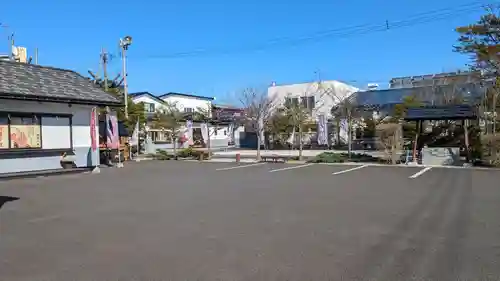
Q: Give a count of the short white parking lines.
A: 4